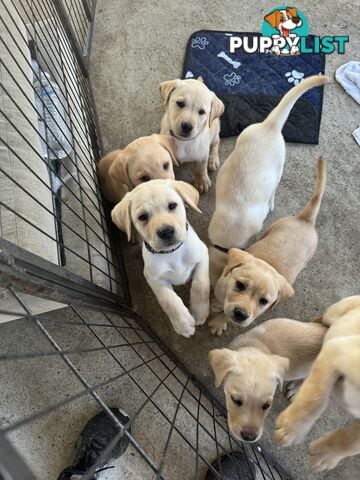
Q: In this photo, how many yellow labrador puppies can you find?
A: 7